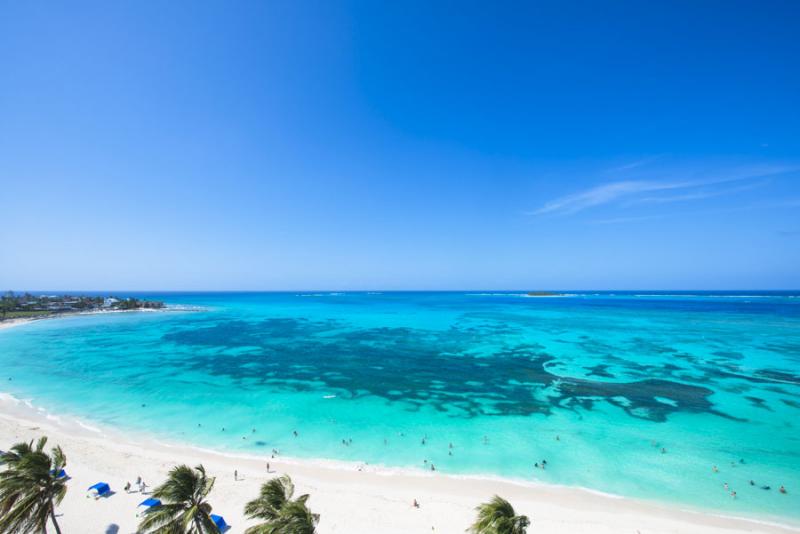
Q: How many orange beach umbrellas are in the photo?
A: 0